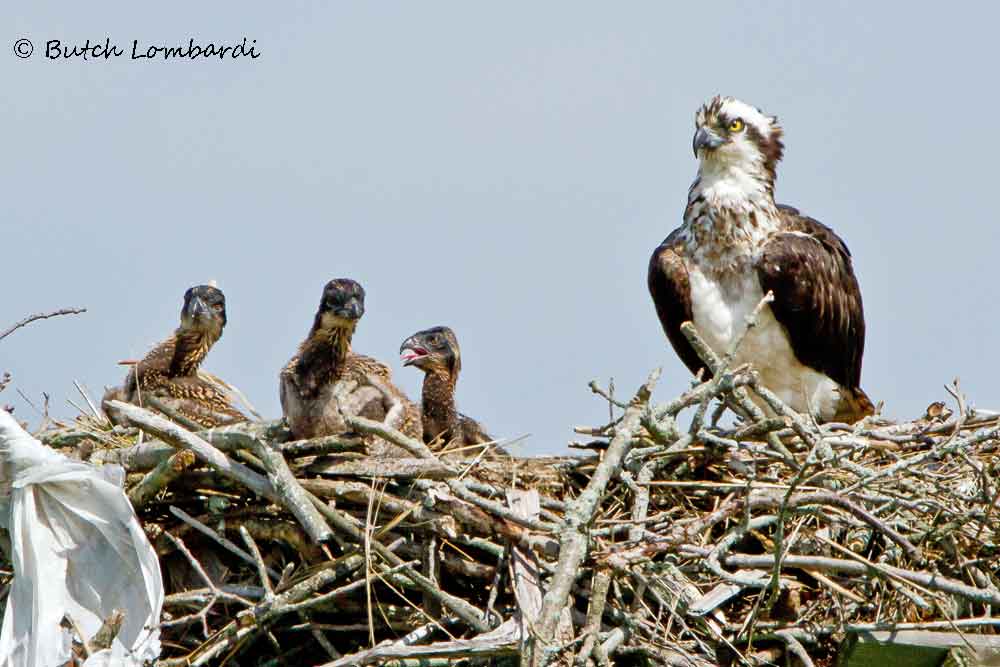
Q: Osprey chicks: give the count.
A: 3